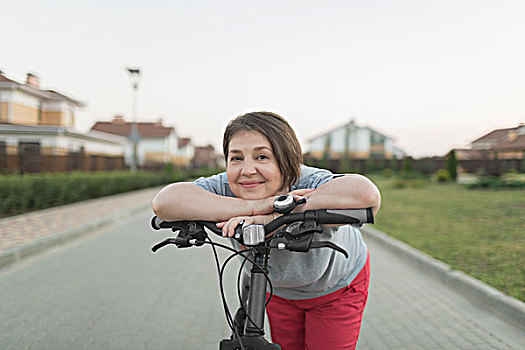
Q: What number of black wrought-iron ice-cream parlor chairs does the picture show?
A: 0